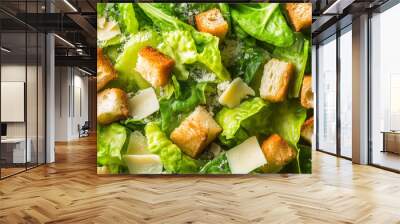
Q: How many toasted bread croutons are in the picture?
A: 10